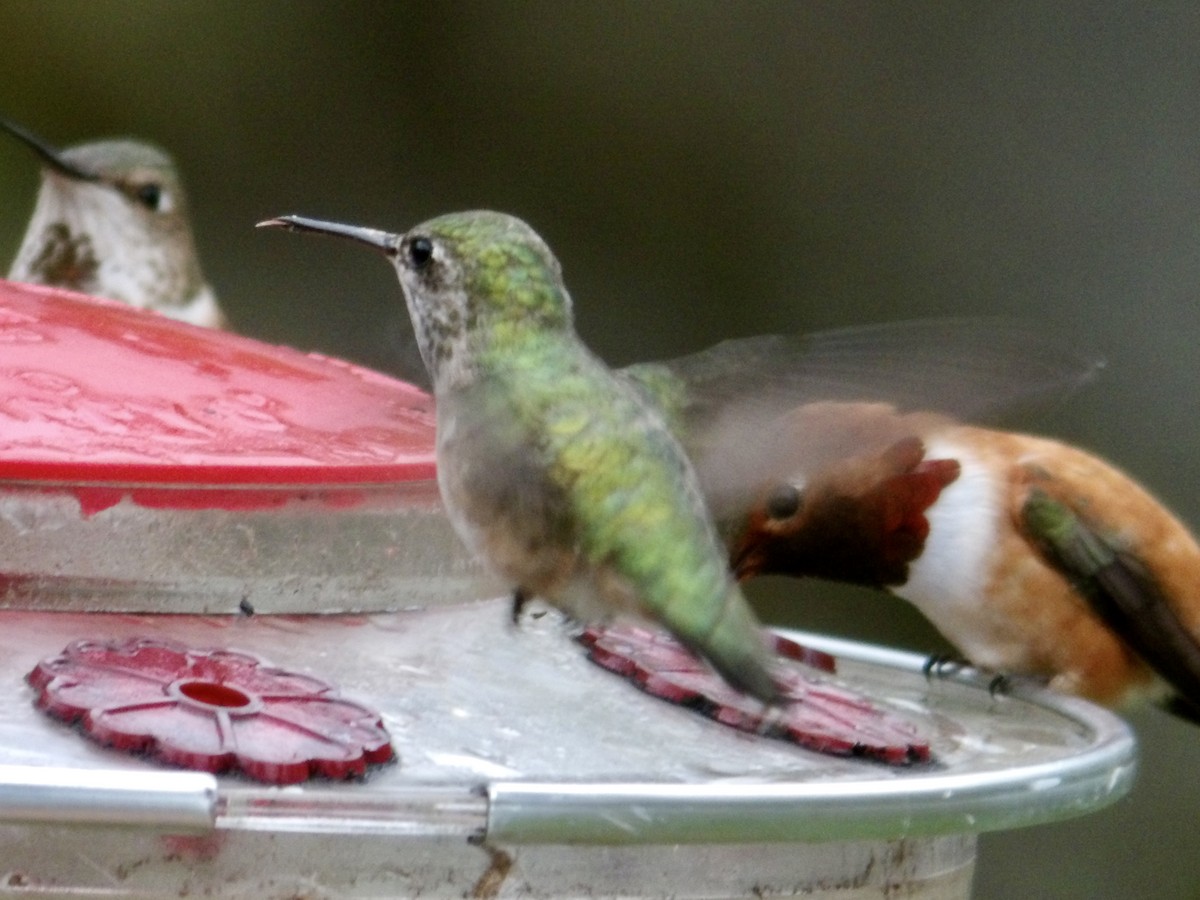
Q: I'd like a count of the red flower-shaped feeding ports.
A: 2